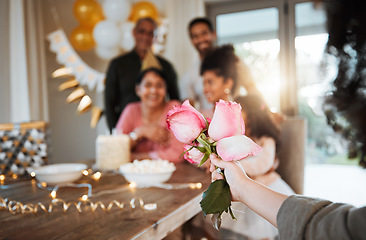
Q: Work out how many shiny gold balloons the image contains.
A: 3